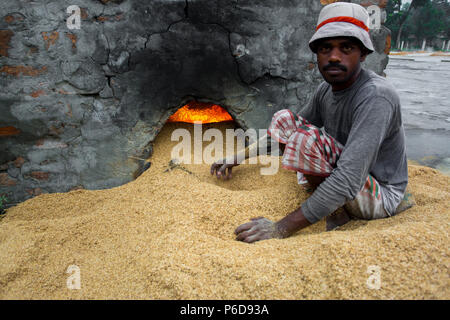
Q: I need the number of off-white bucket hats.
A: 1